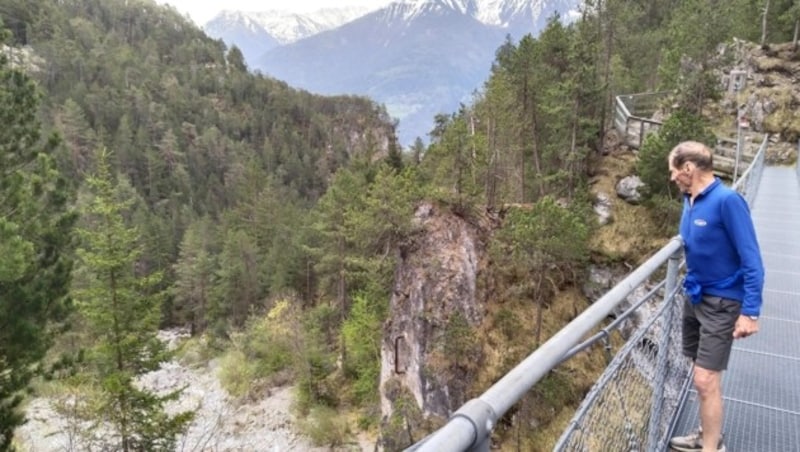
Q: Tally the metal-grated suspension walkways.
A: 1